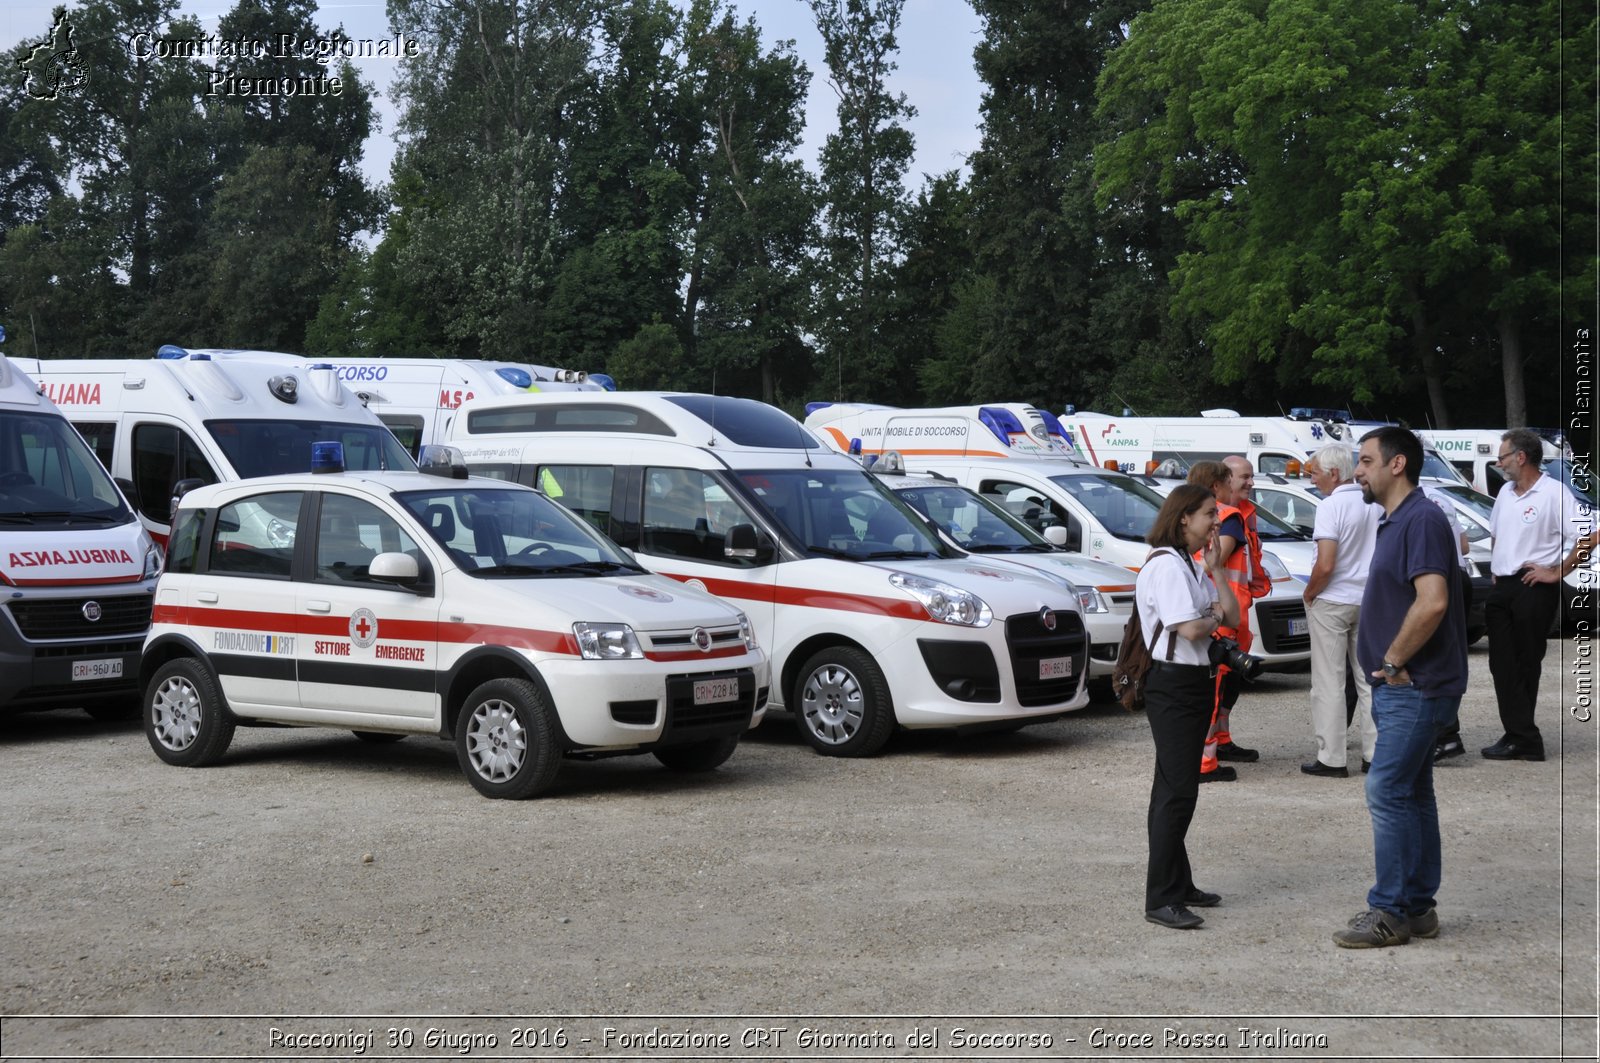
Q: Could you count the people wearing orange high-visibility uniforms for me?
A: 2